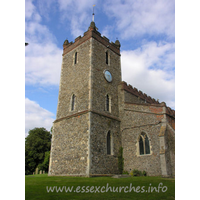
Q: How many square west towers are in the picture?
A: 1